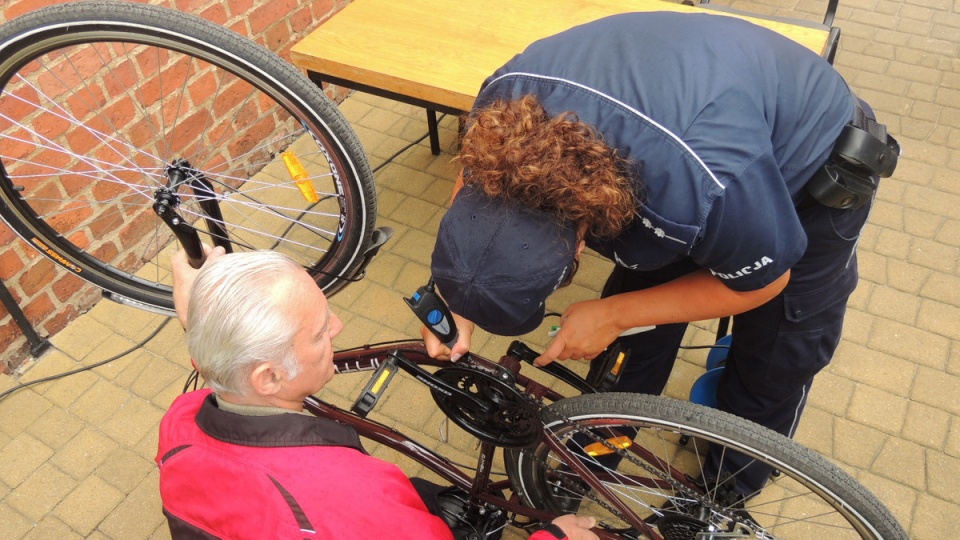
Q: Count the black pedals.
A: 2